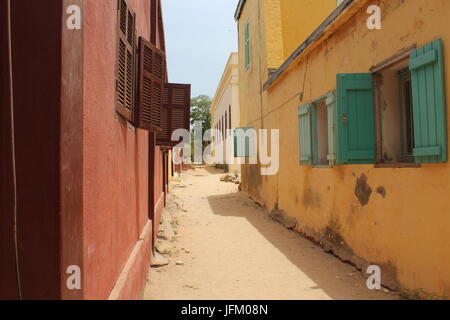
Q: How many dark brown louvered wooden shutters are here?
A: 3